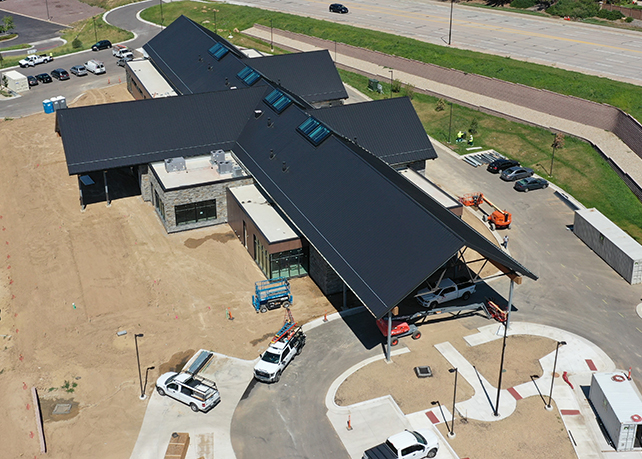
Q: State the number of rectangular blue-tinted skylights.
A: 4